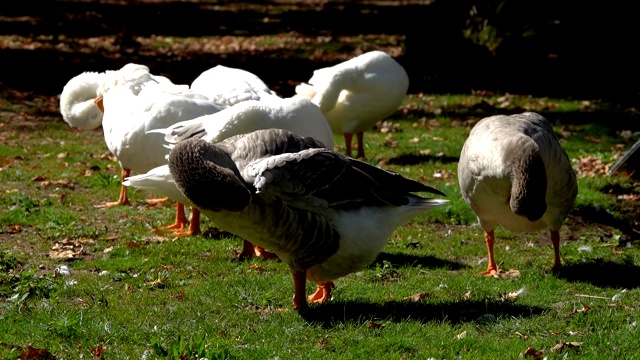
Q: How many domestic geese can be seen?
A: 6